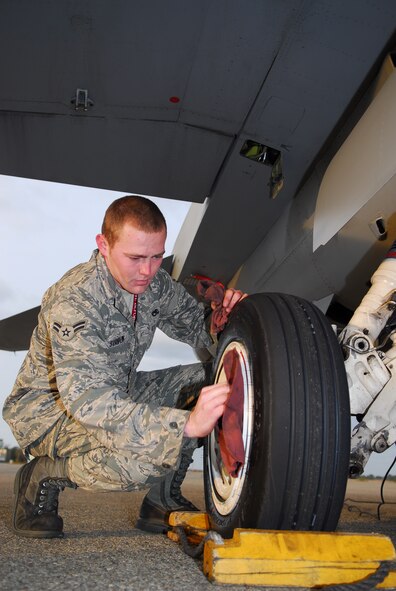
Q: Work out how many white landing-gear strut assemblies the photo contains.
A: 1